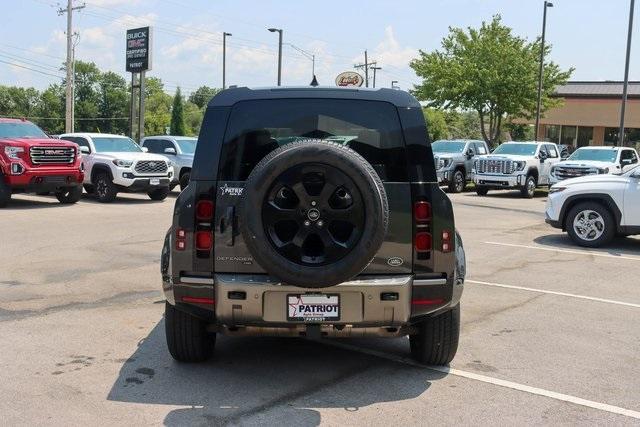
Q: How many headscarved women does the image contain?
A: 0